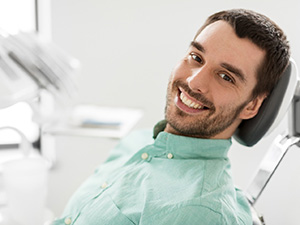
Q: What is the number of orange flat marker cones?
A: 0